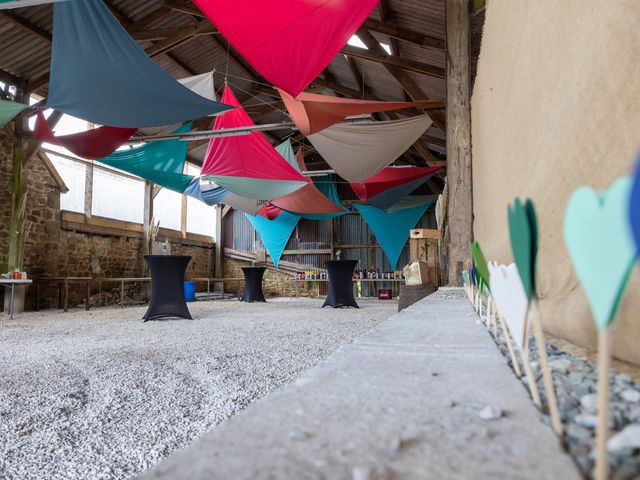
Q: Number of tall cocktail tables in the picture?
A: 3